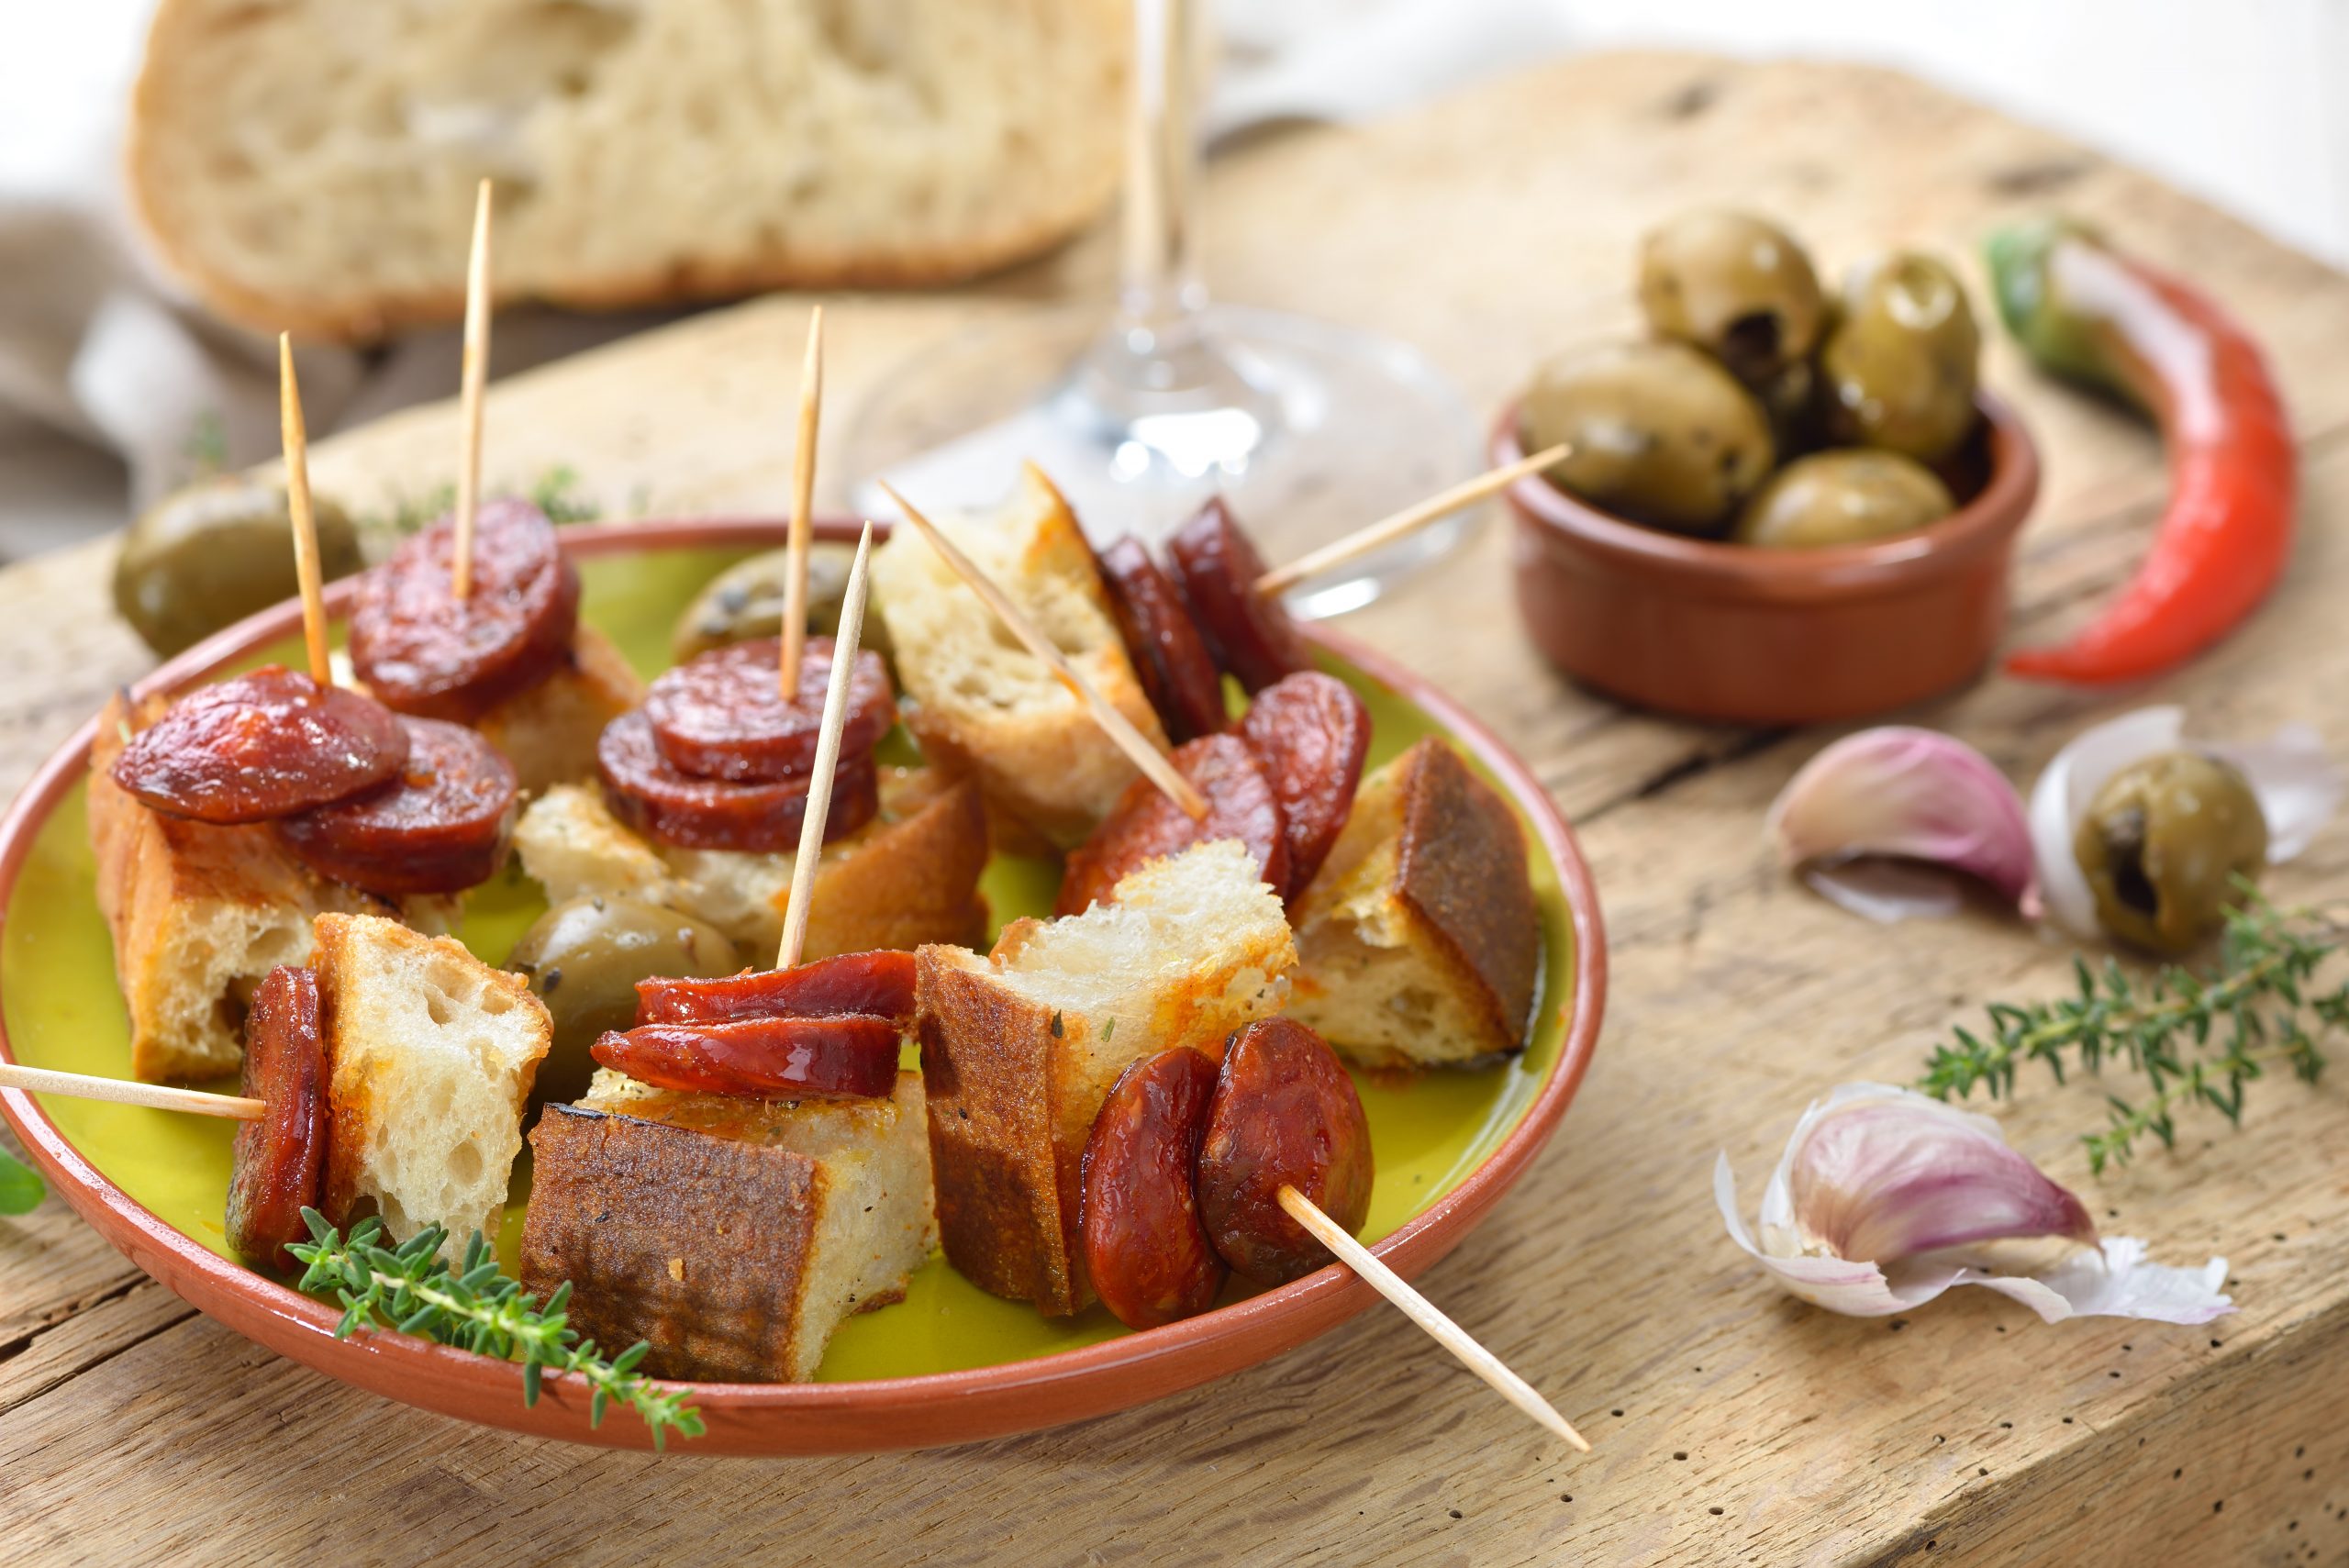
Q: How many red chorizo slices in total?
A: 14